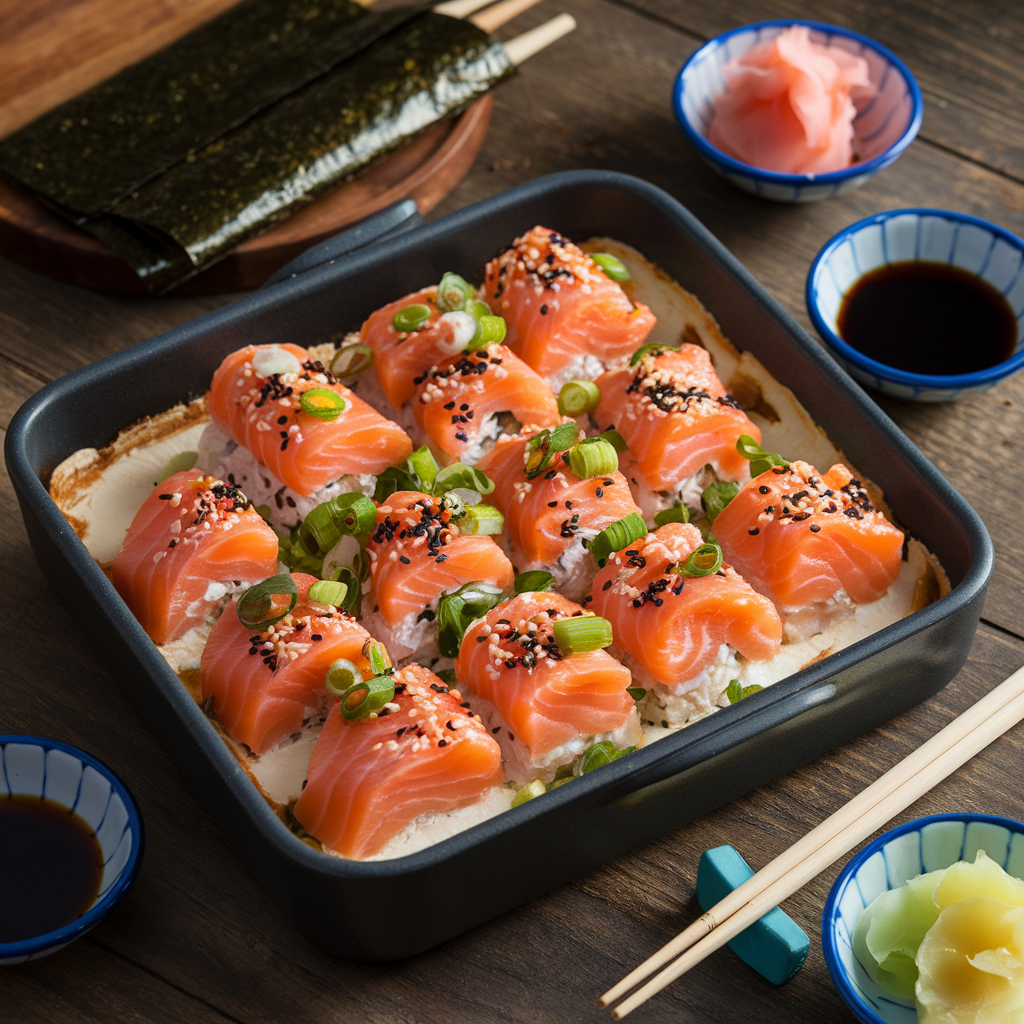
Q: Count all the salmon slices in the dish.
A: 13